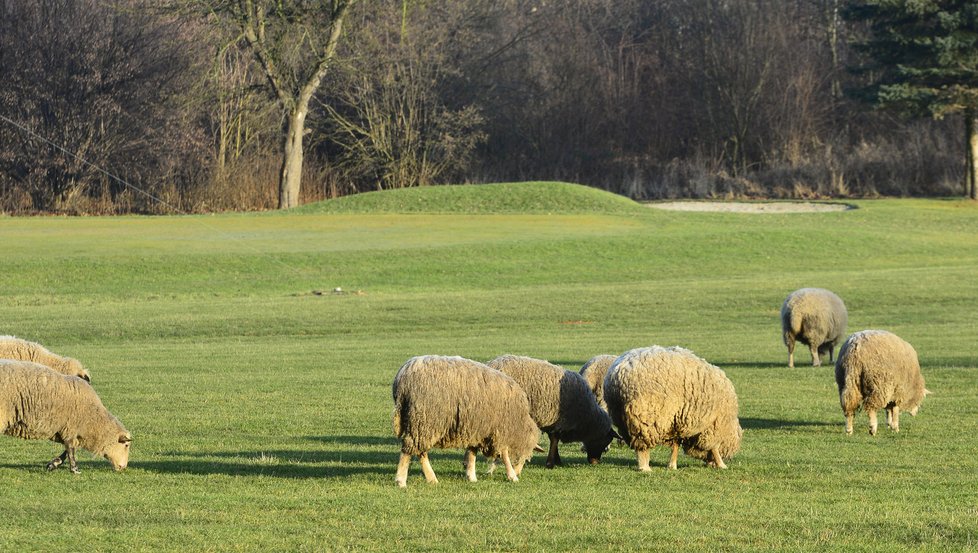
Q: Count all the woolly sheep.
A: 8